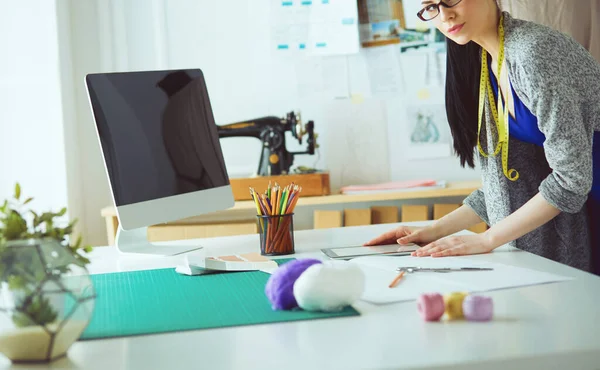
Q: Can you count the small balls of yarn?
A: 3